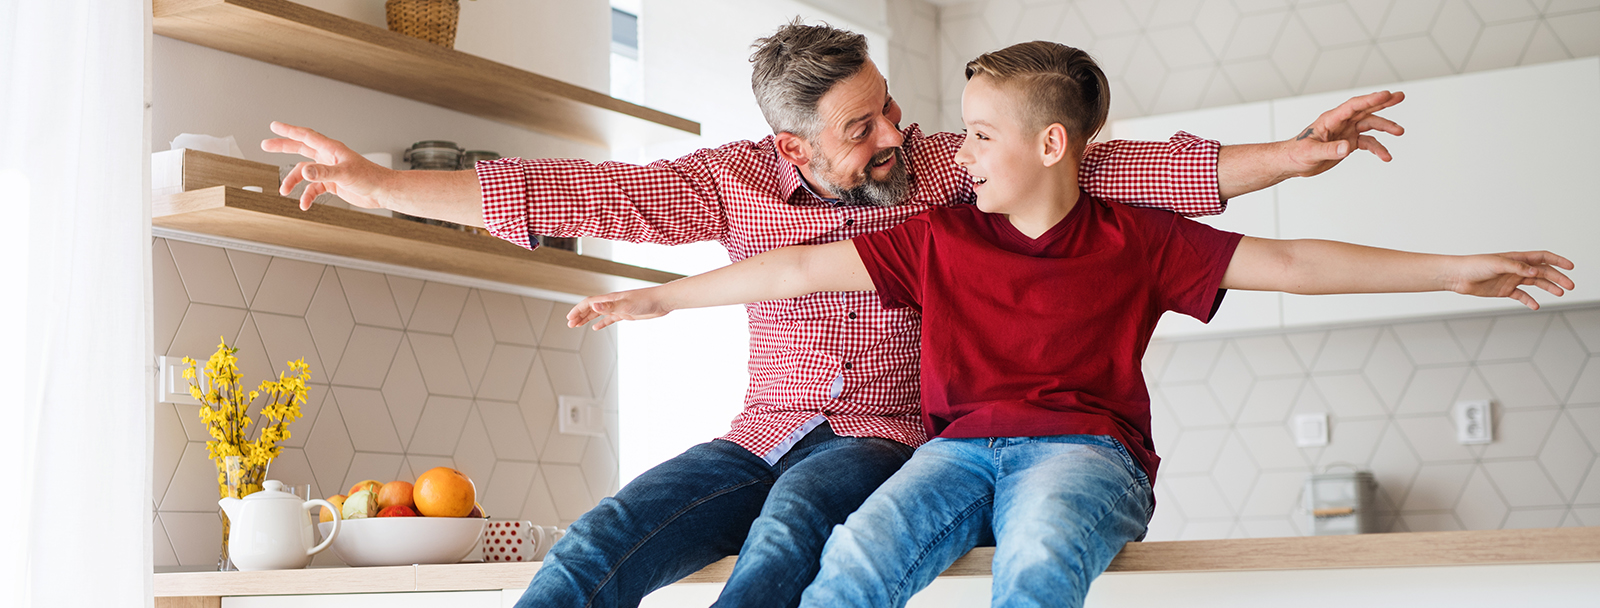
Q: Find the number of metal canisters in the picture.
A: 1